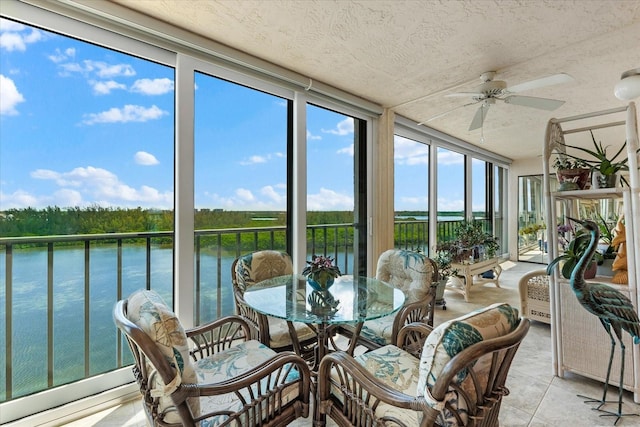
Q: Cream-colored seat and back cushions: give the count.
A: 8